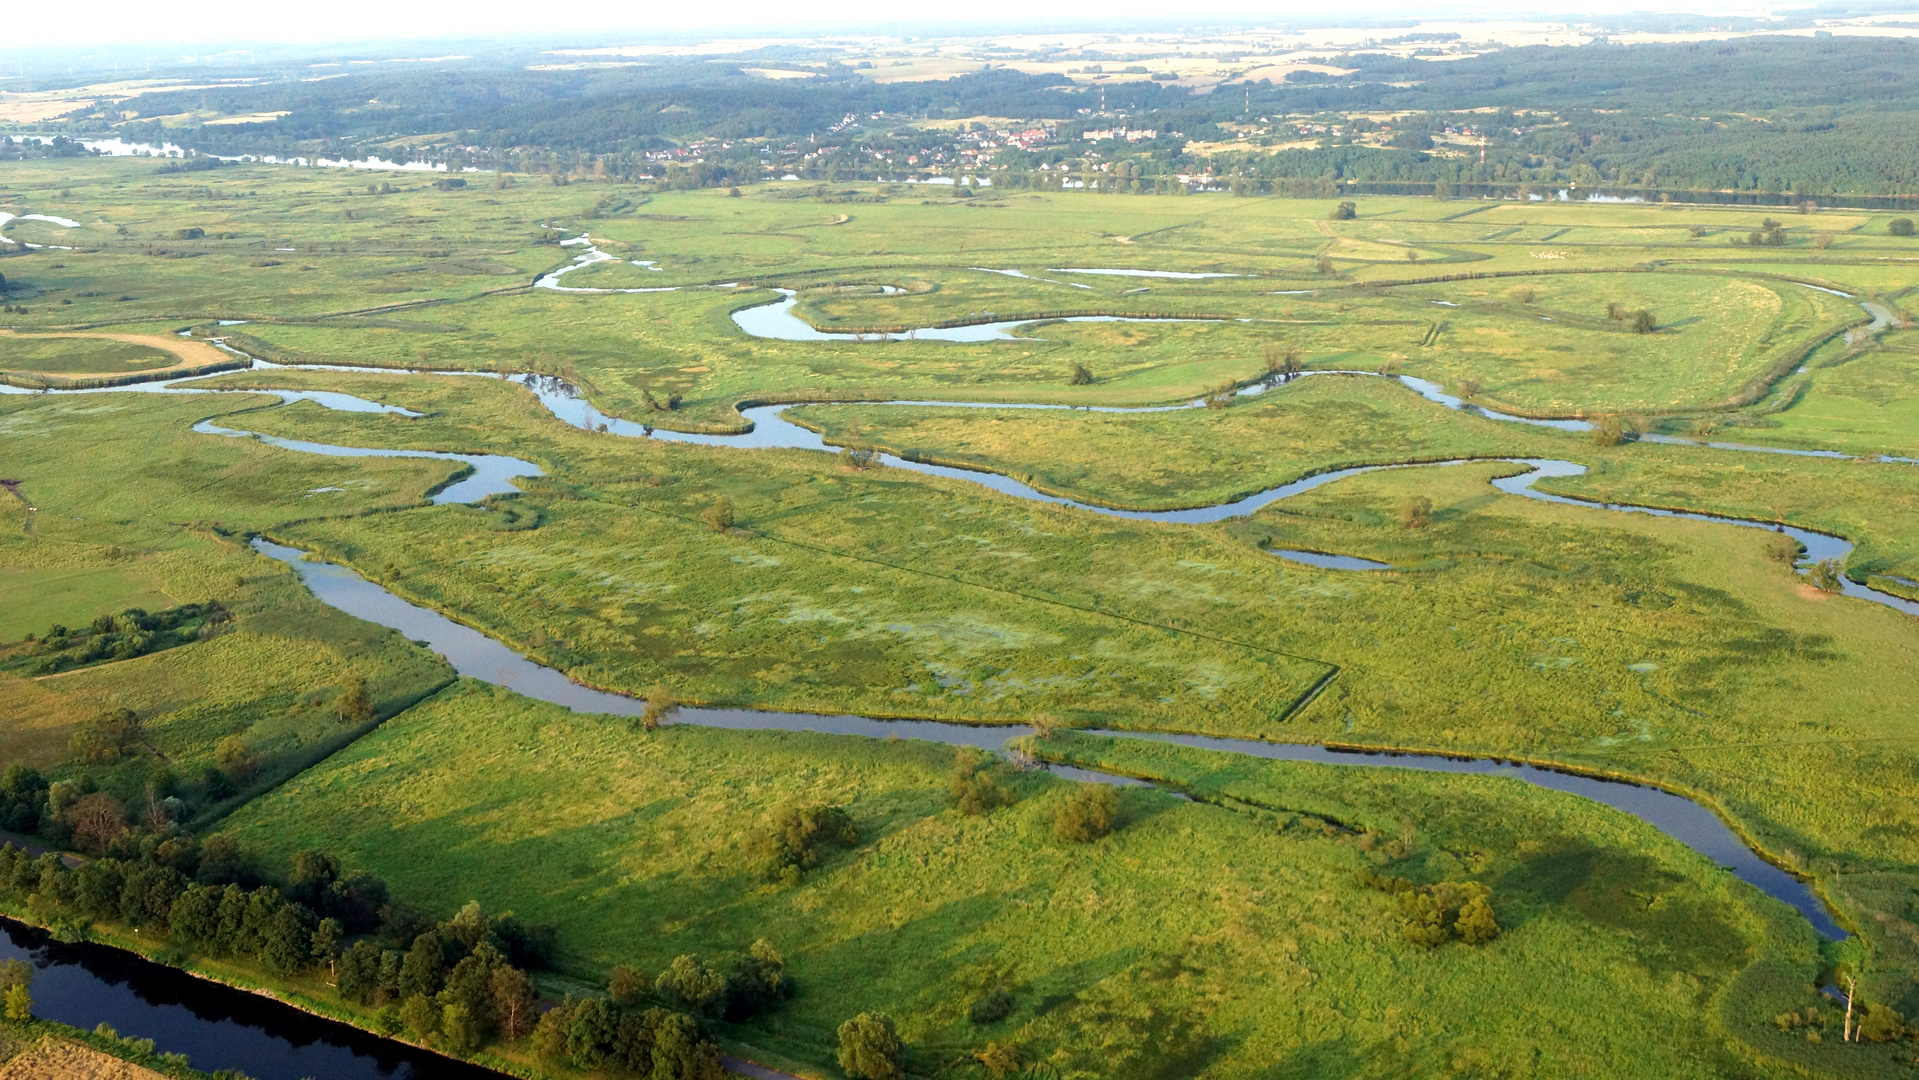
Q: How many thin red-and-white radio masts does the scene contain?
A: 3